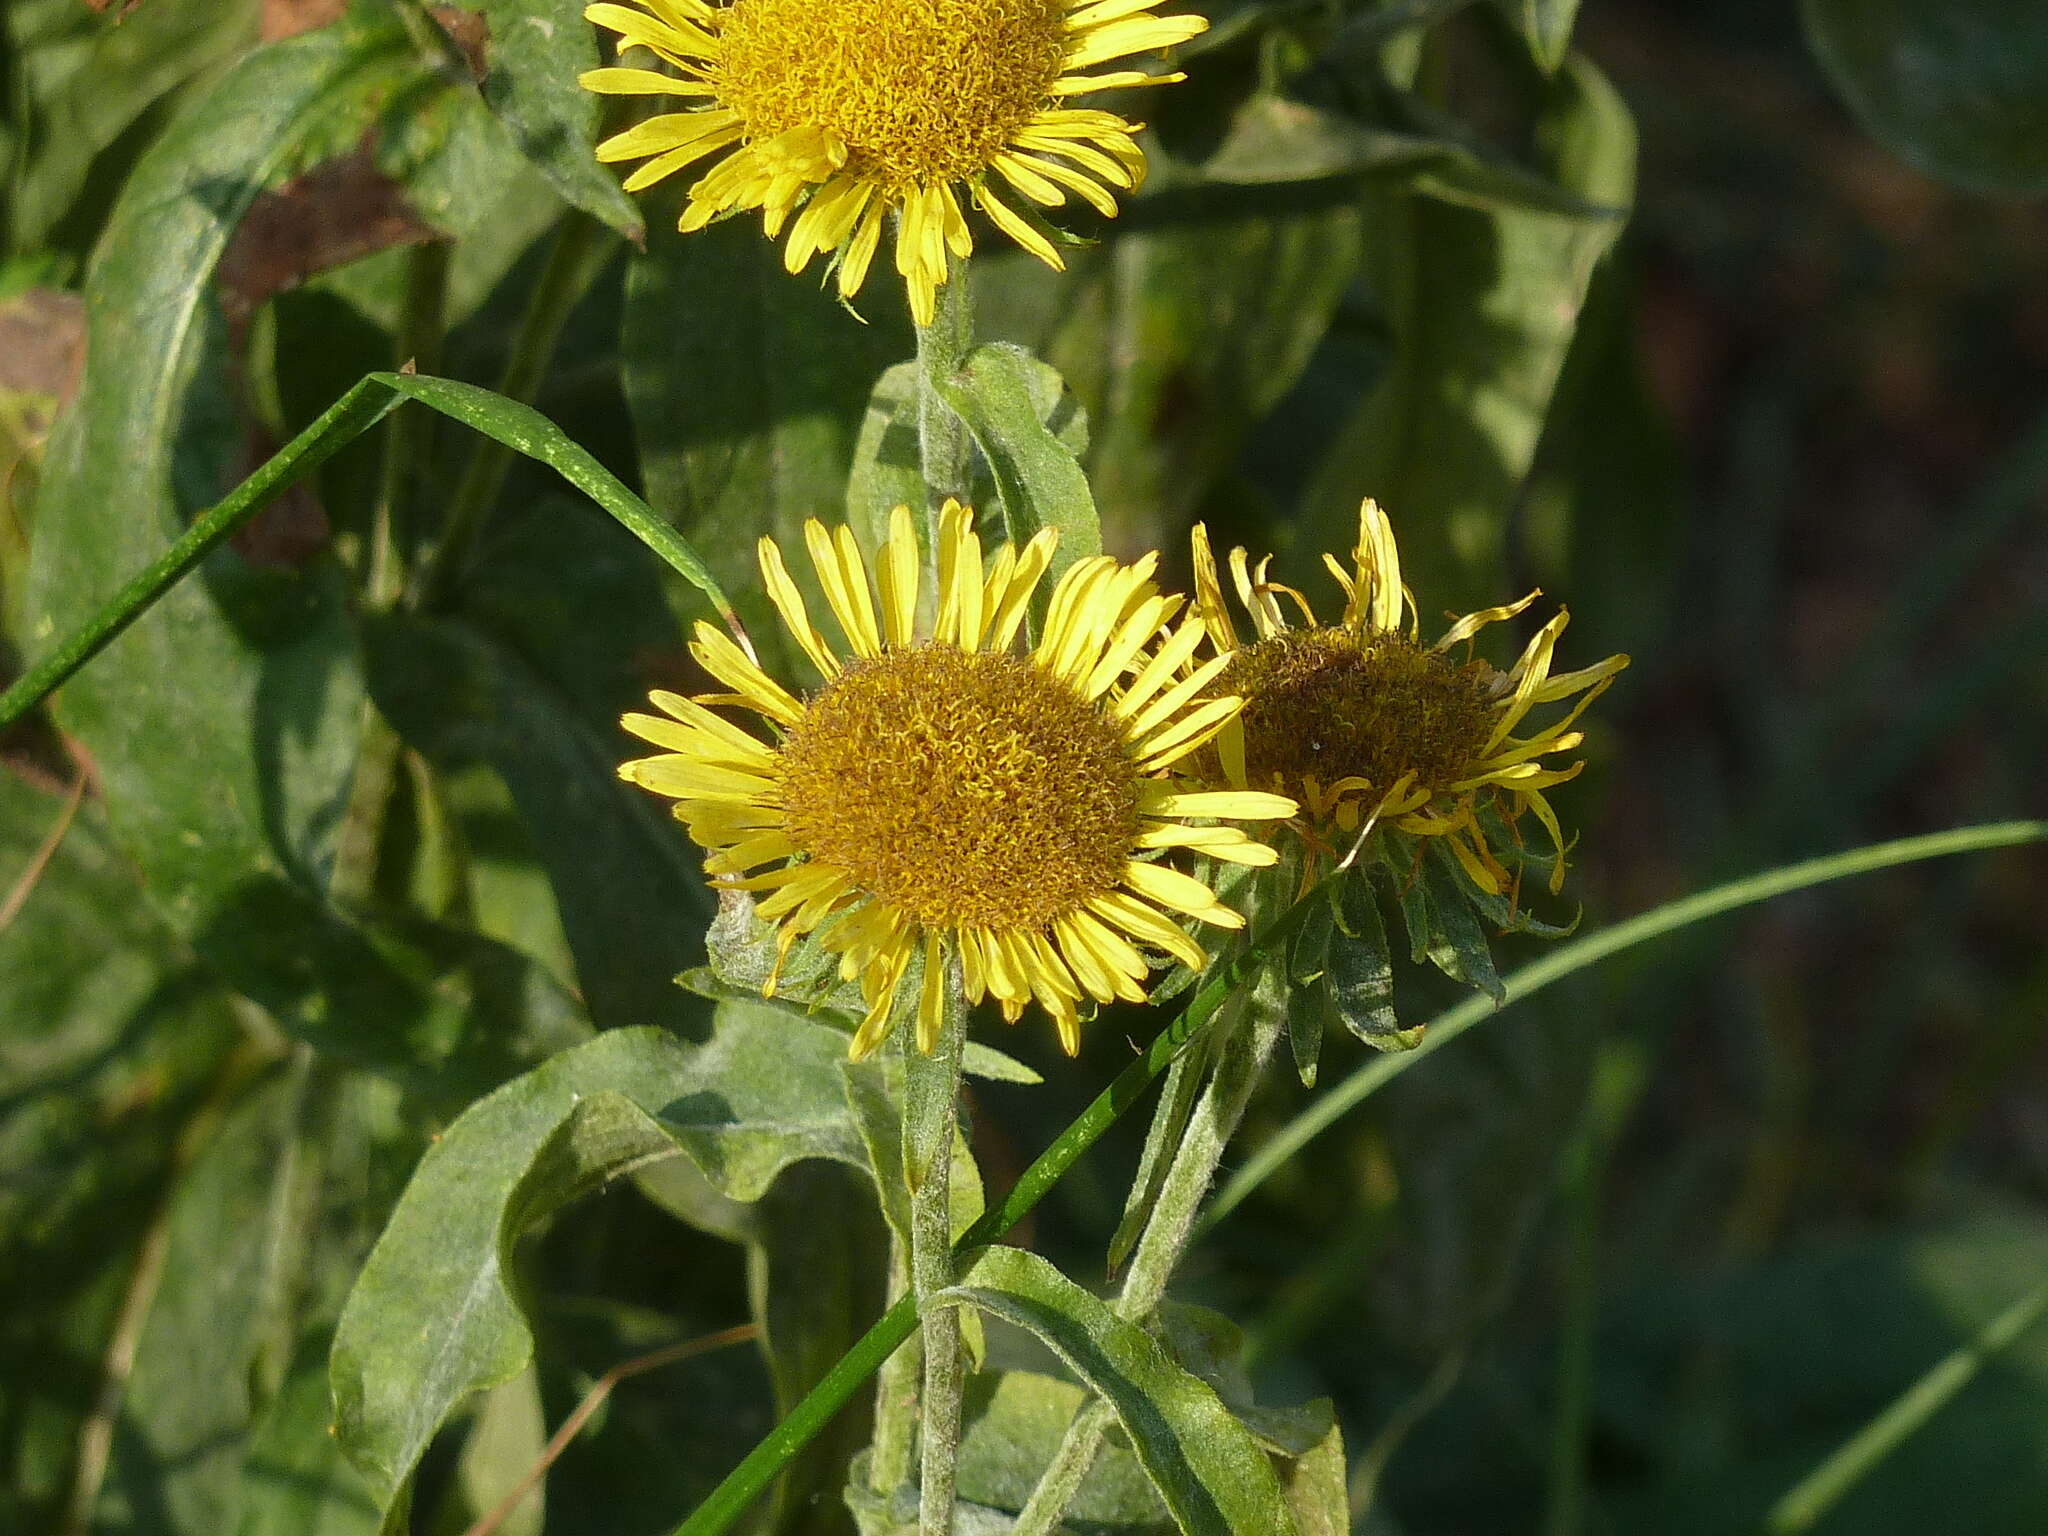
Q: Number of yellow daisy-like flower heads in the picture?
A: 3